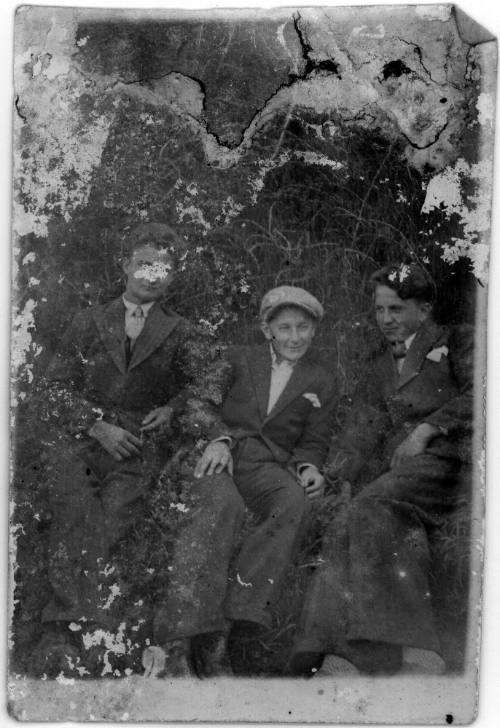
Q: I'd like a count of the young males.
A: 3